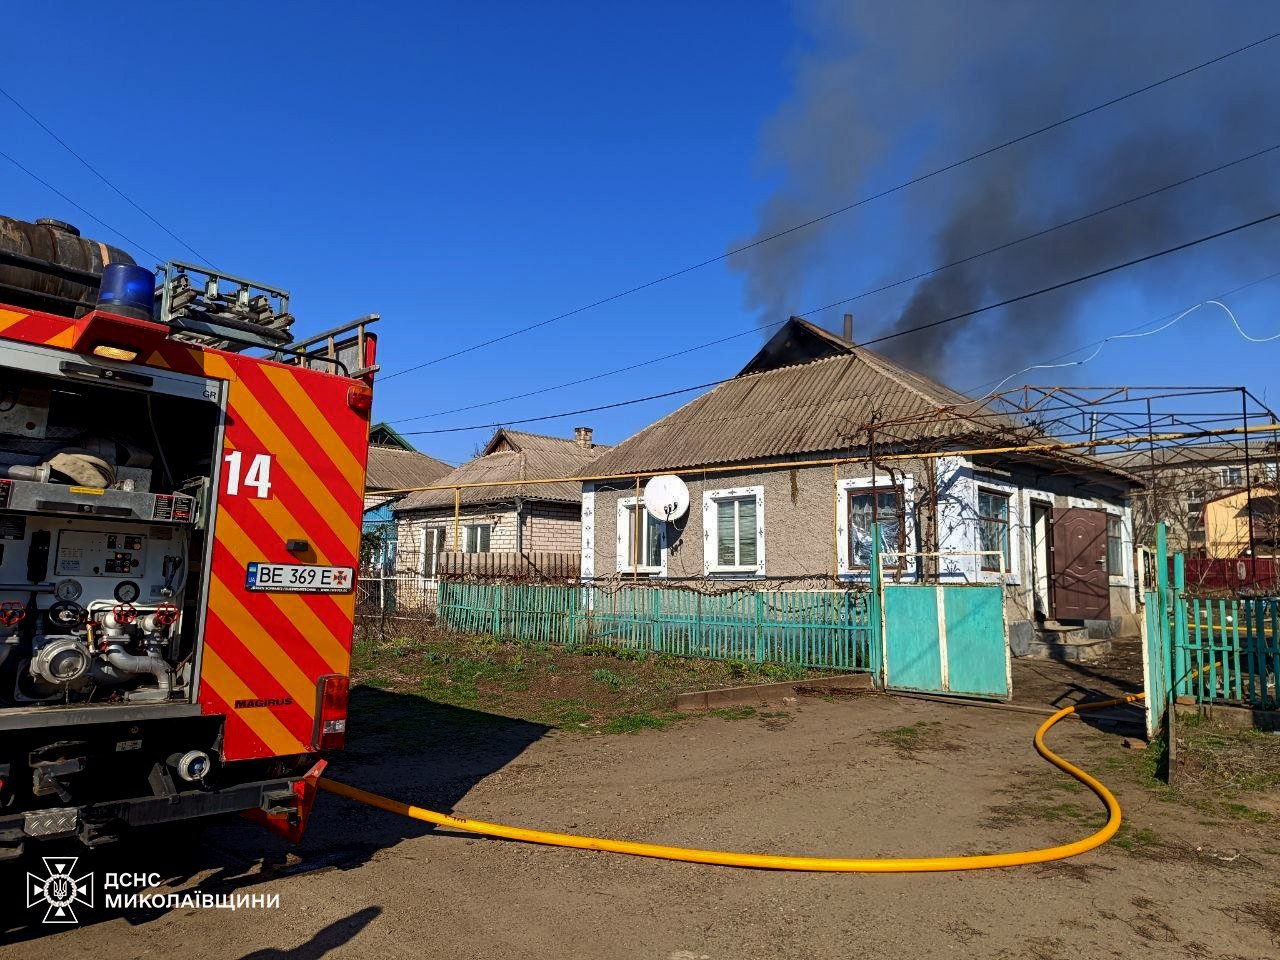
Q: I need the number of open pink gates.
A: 0